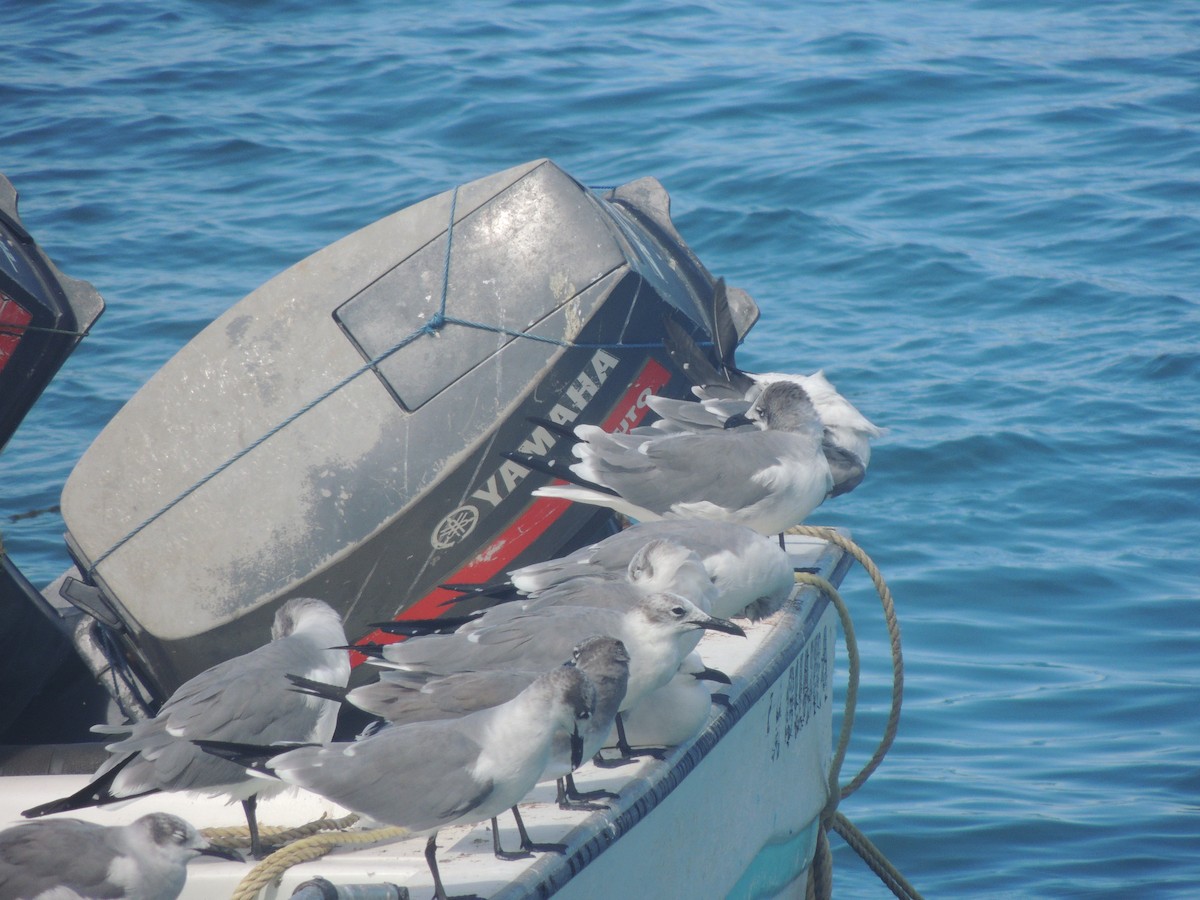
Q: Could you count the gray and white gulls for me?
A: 10